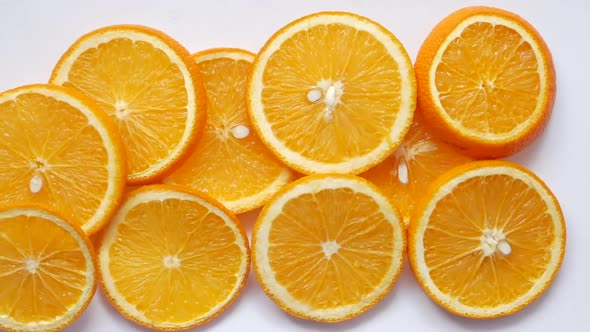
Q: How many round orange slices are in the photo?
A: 10